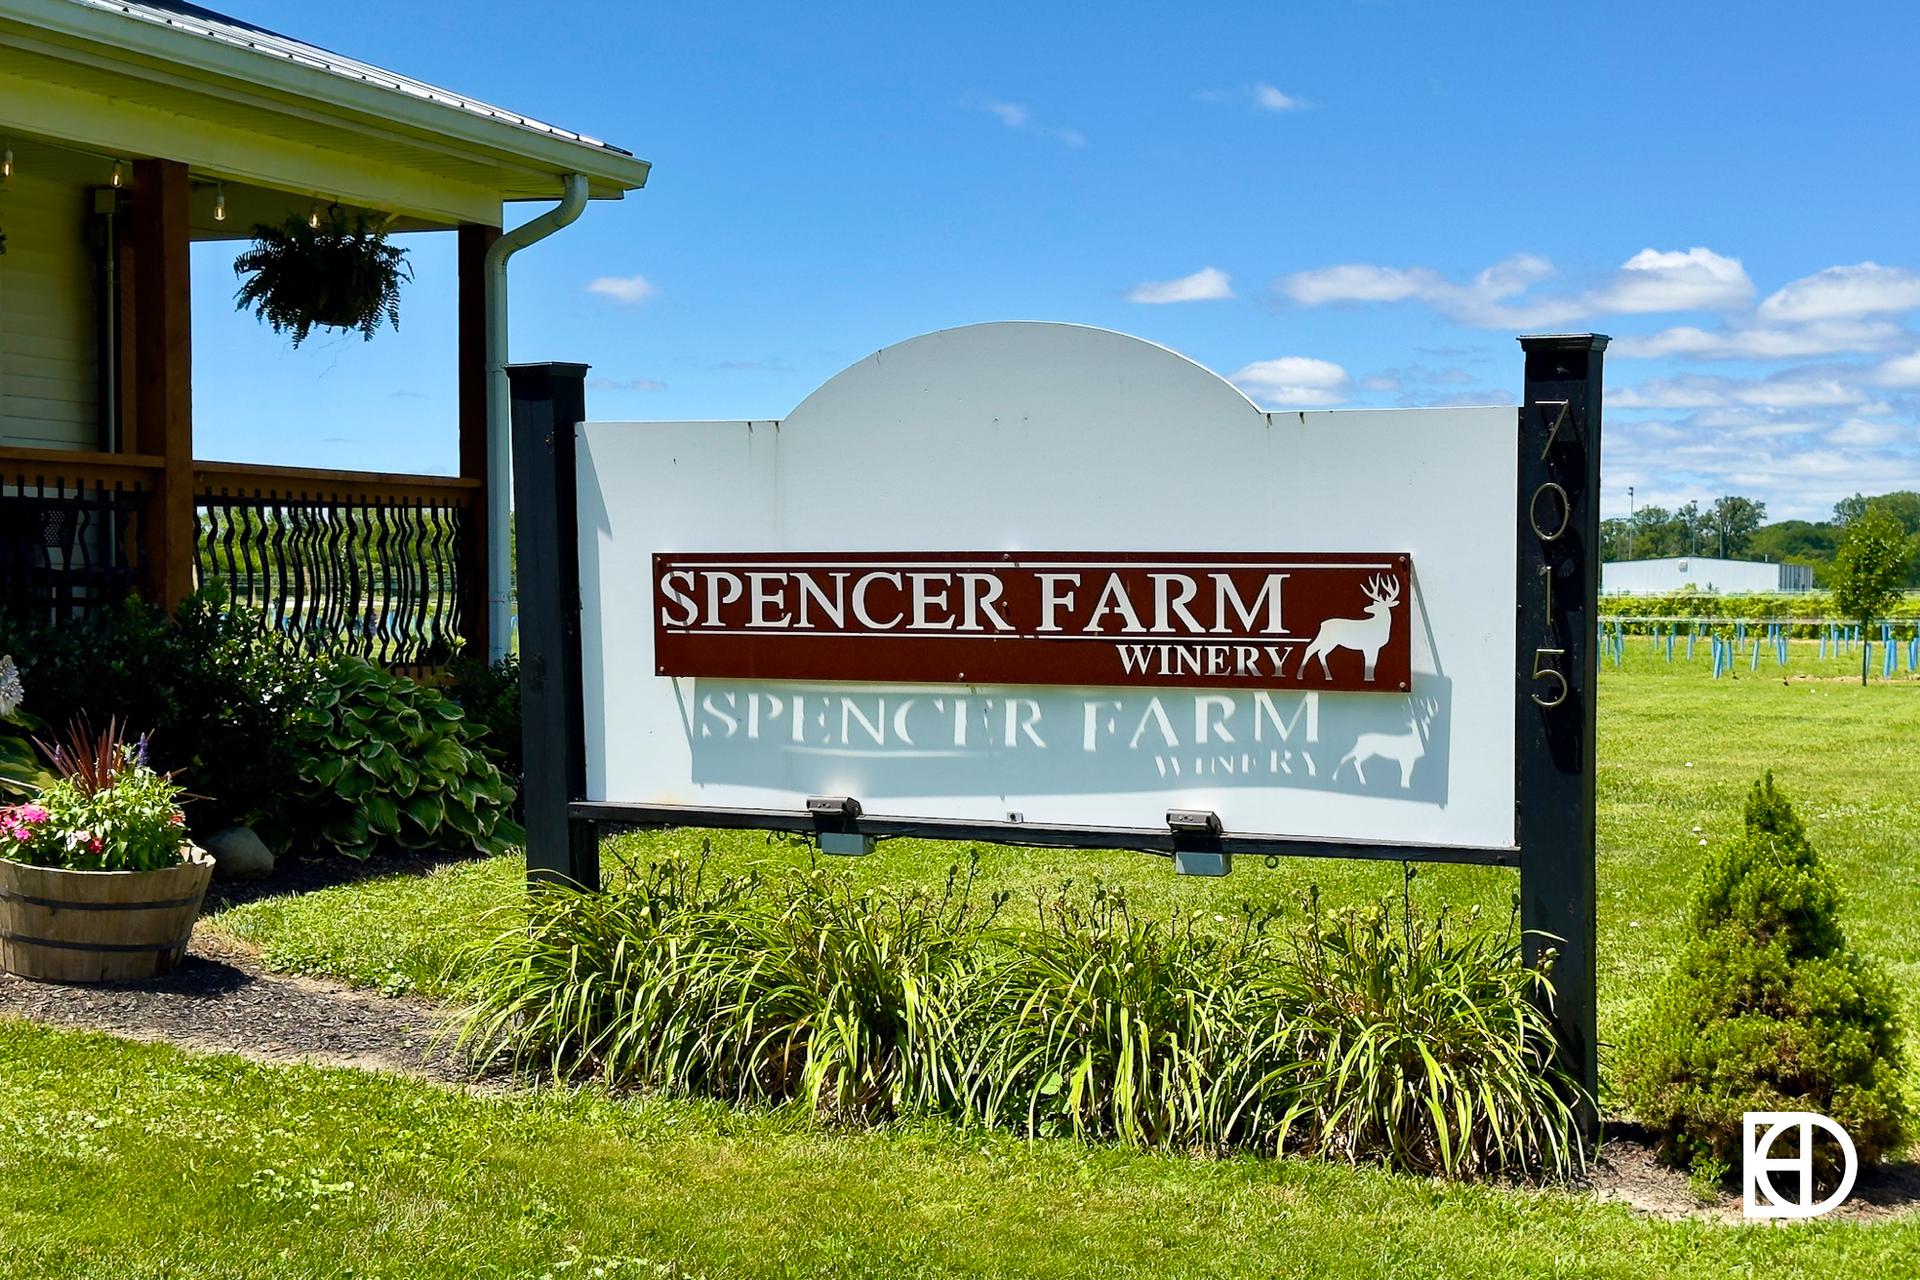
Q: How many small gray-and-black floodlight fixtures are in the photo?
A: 2